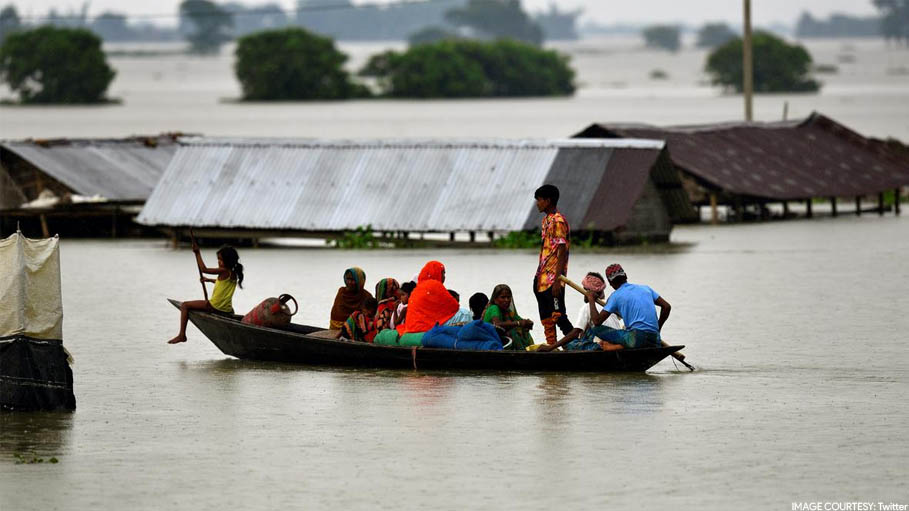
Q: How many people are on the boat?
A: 12